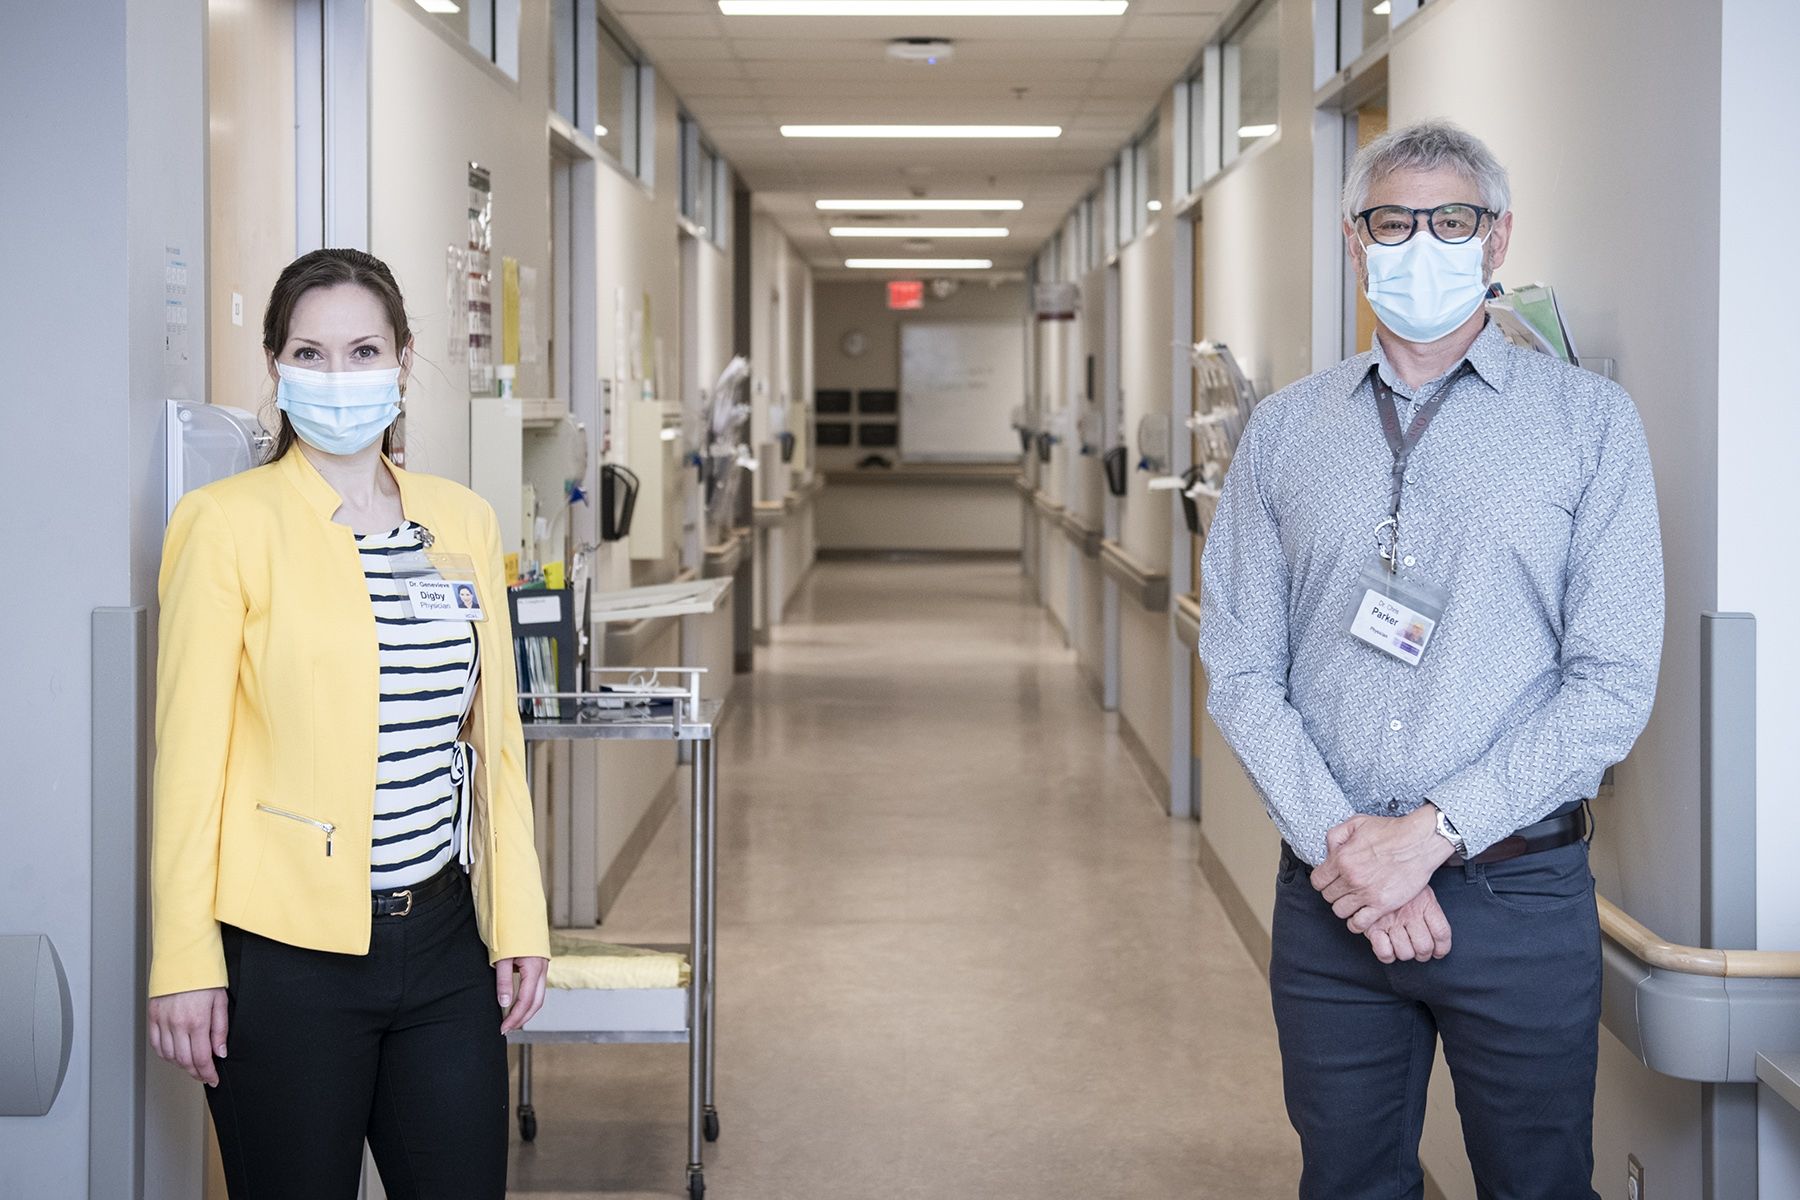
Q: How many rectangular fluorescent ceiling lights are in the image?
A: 5